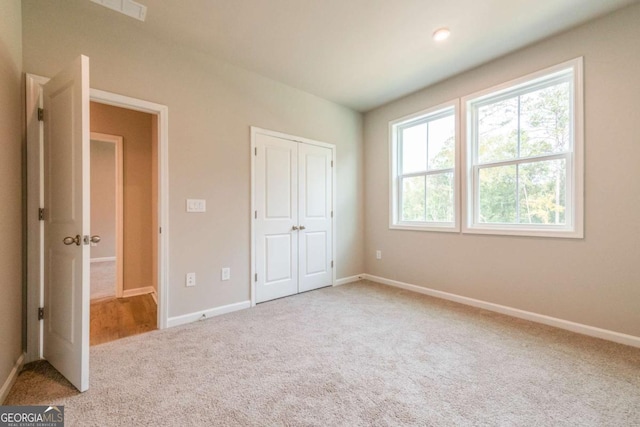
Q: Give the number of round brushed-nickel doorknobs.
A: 4